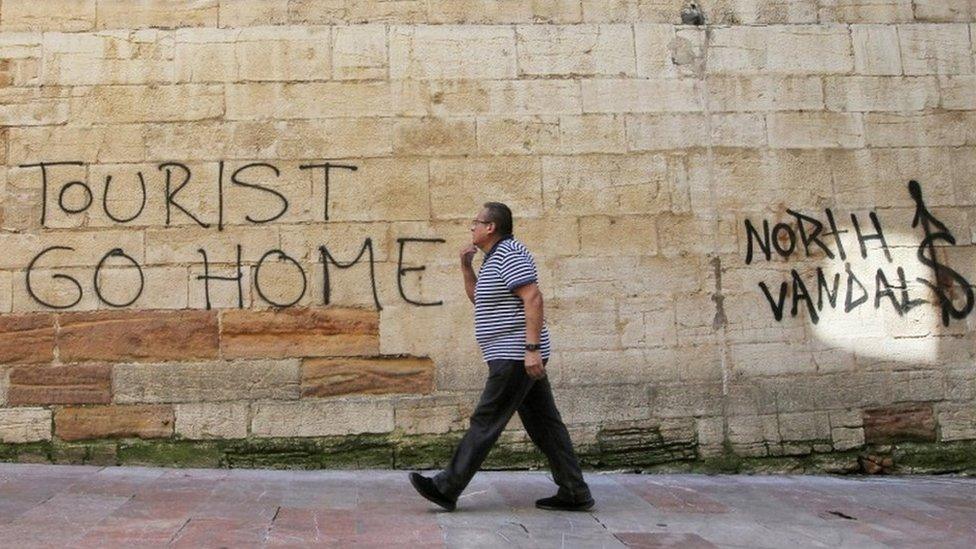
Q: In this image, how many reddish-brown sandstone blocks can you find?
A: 7